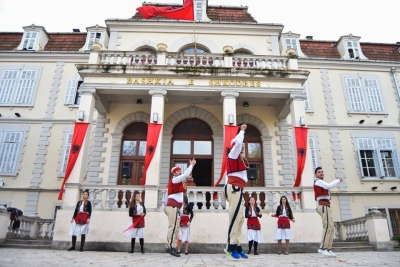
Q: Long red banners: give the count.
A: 4